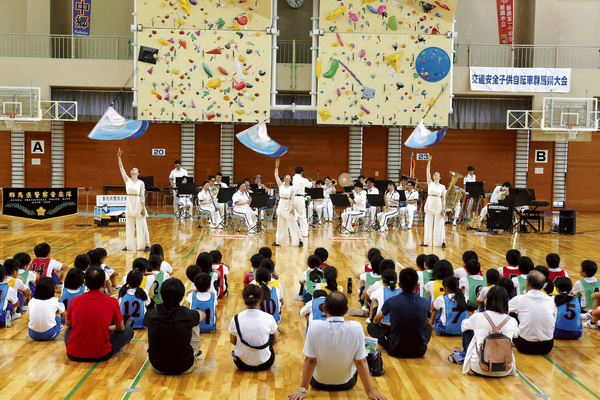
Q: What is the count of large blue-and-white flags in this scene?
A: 3